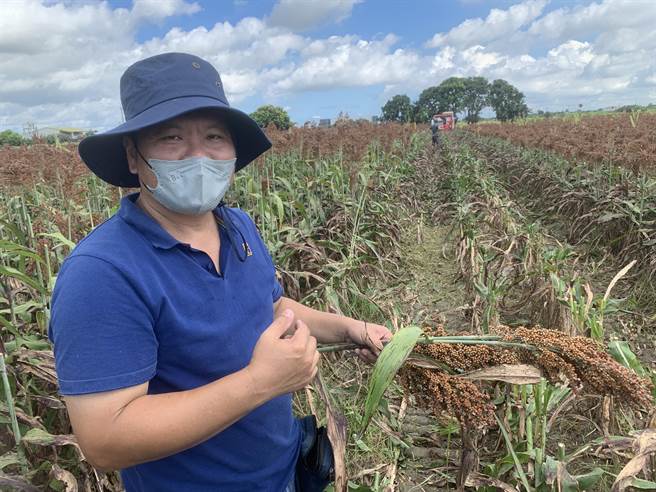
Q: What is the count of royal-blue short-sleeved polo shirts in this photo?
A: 1